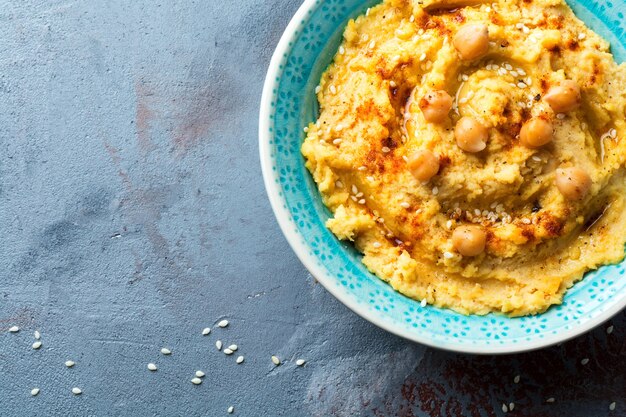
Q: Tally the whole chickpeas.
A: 8